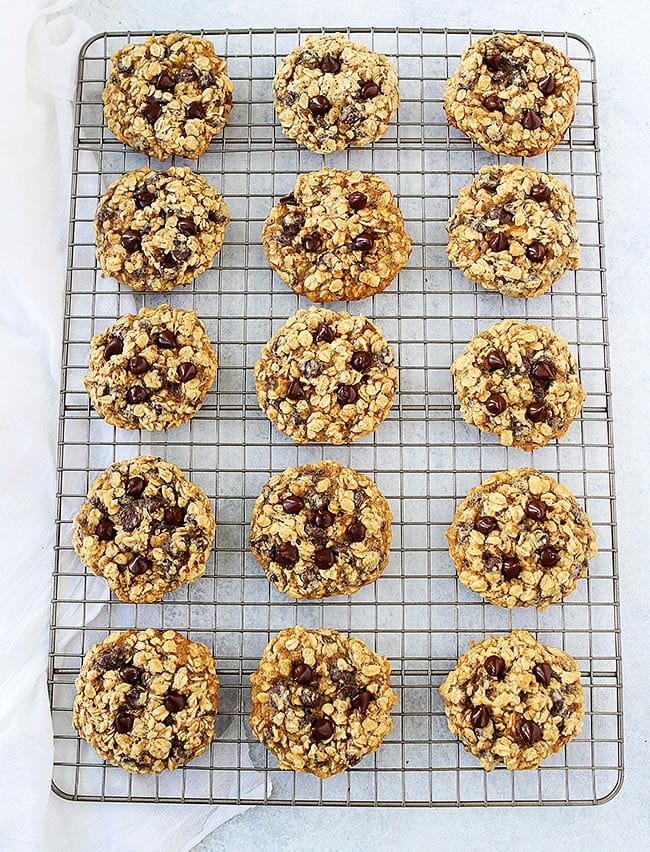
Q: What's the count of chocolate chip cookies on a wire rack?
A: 15